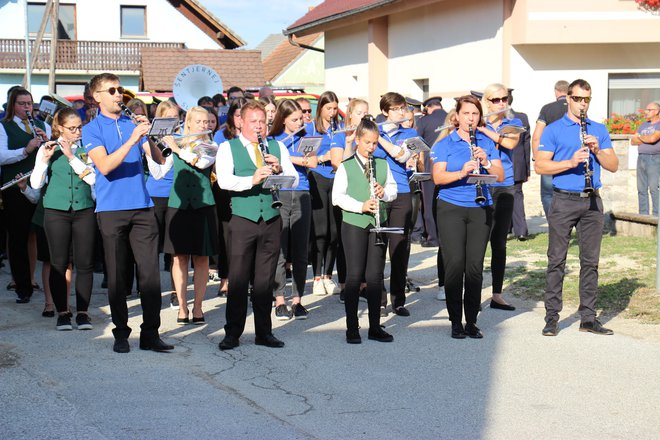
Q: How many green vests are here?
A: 5